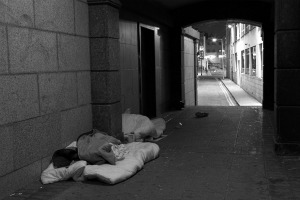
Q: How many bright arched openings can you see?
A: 1